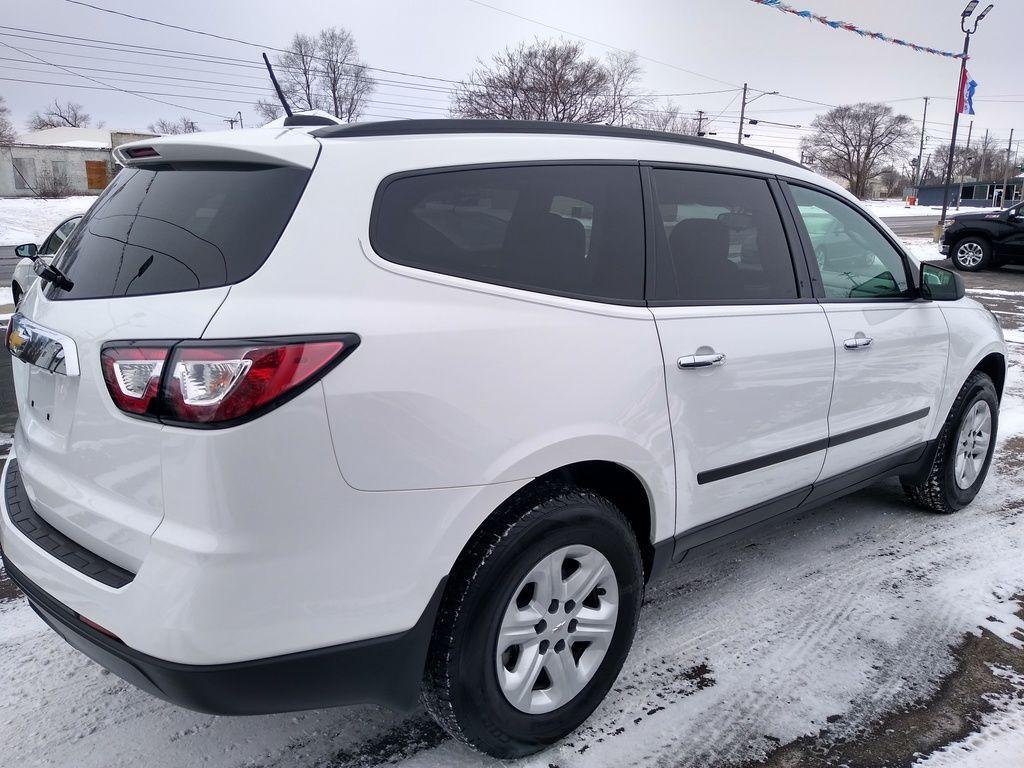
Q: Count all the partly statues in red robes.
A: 0